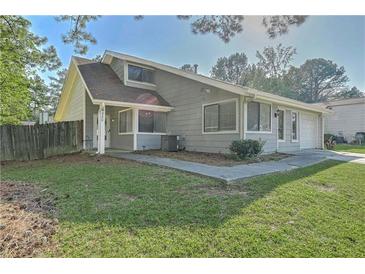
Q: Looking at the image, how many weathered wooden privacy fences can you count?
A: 1